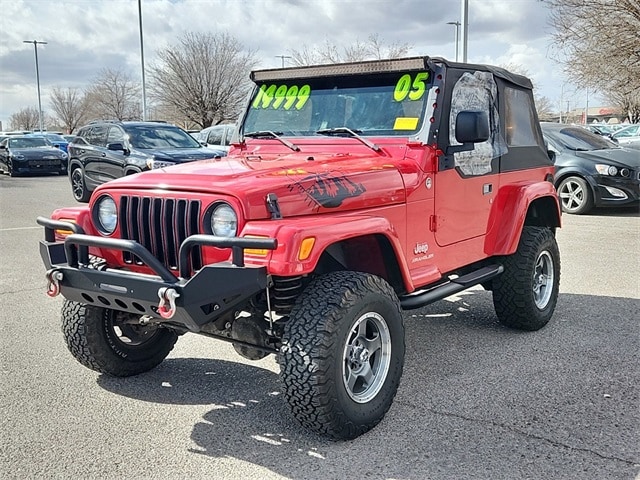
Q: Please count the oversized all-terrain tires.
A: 3